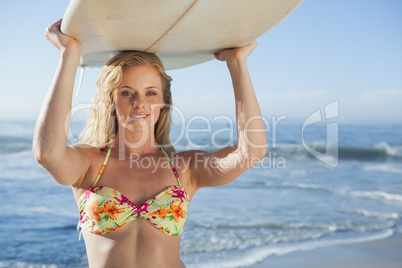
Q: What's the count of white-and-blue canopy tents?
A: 0